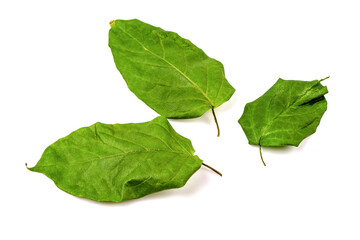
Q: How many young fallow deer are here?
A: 0